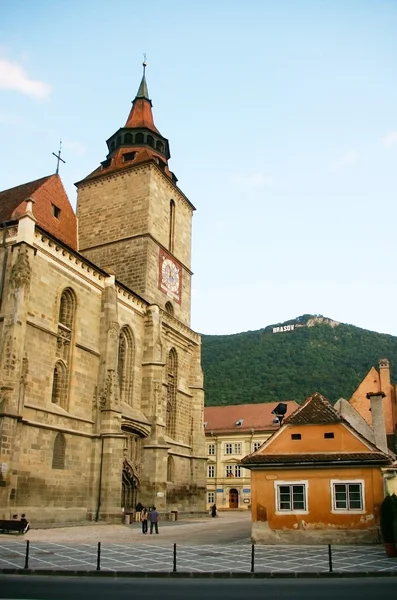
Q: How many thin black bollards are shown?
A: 5